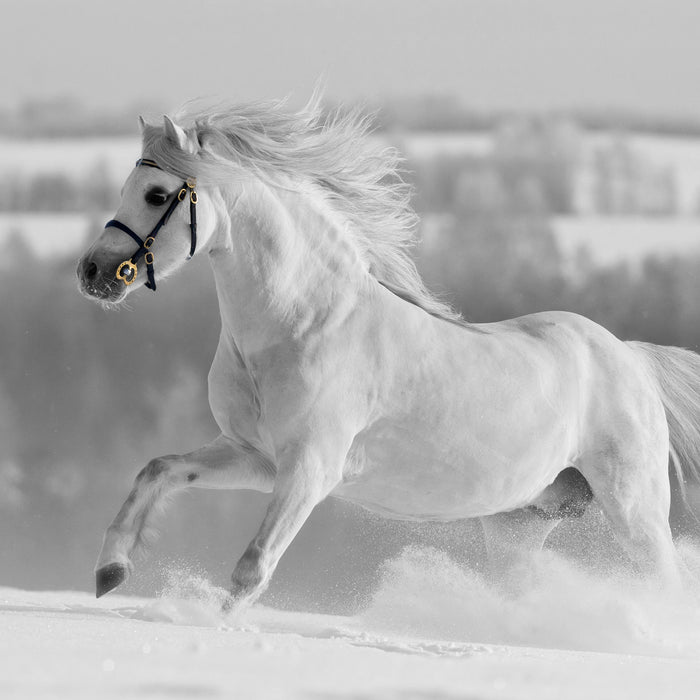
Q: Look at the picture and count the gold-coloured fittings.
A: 6